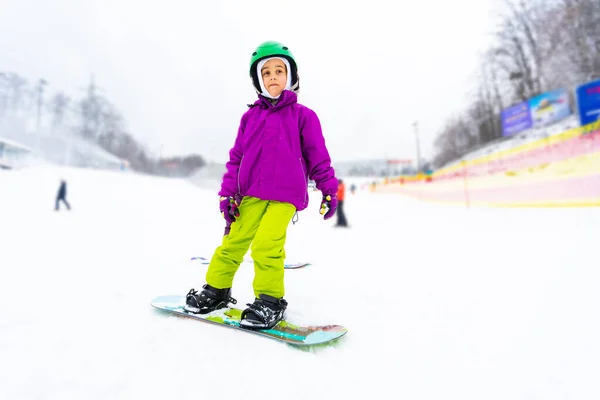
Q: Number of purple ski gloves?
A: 2